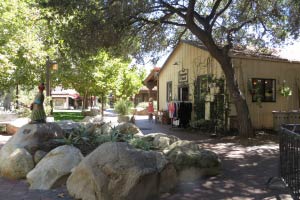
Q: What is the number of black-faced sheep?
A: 0